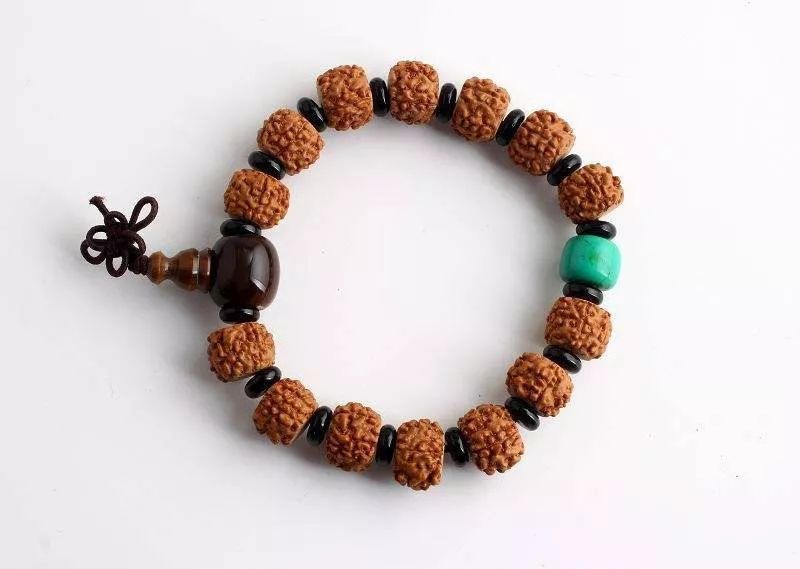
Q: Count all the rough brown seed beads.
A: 14